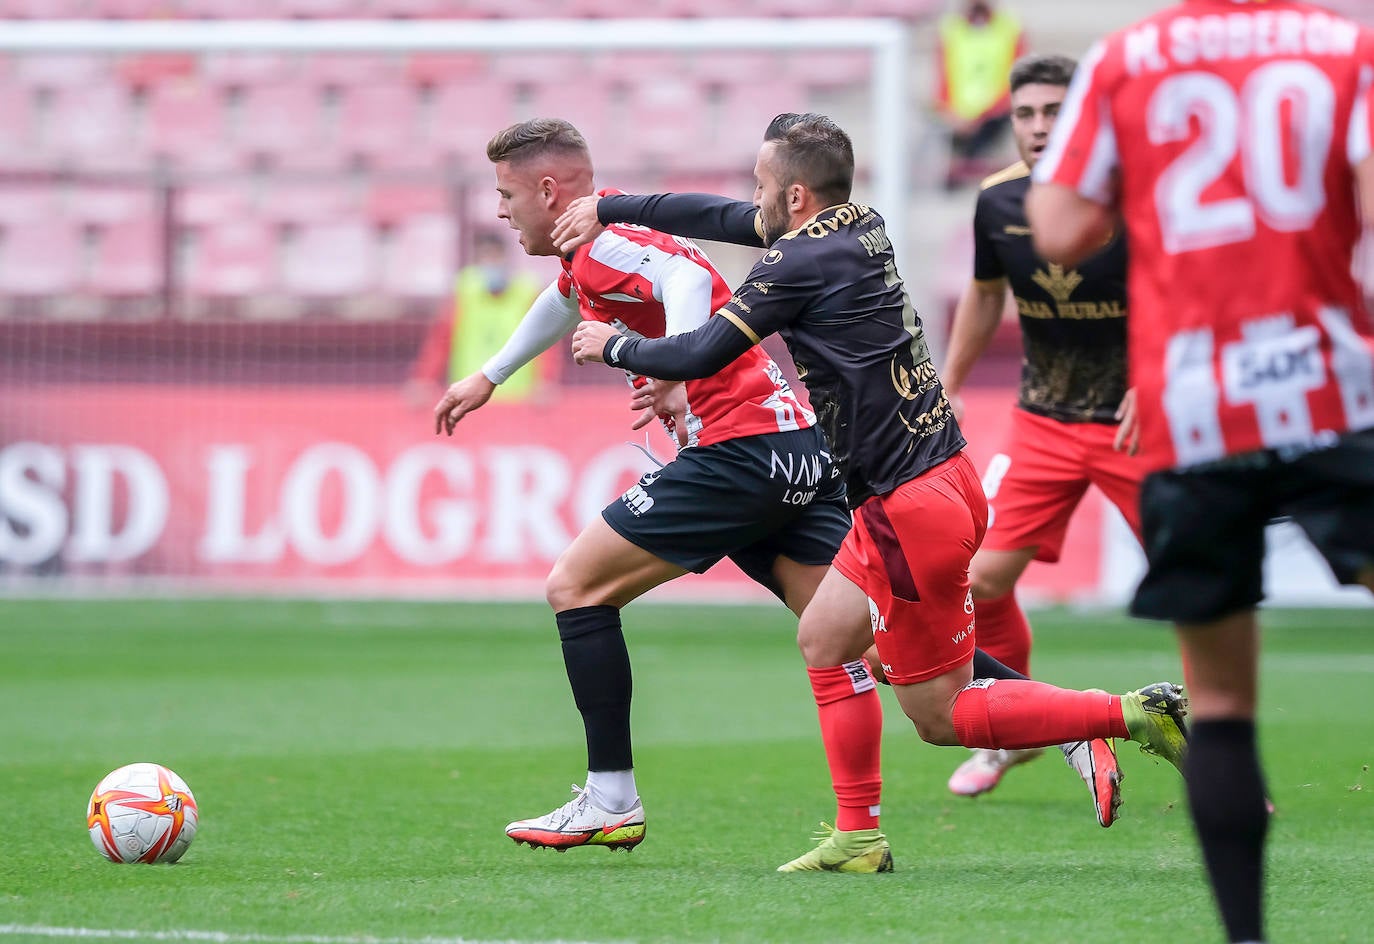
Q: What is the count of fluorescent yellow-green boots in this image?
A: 2